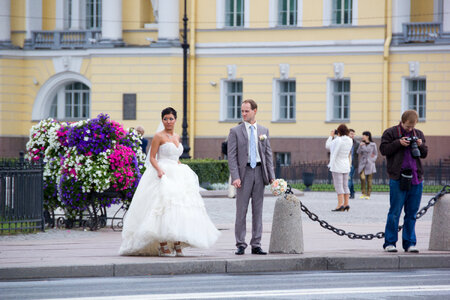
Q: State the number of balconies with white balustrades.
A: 2